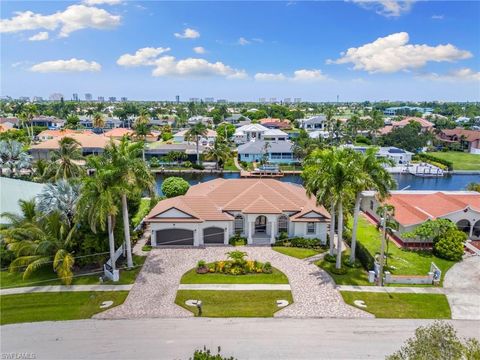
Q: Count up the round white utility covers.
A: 4